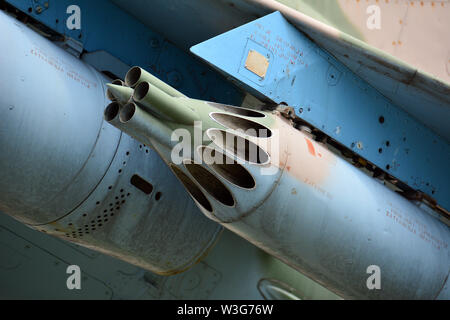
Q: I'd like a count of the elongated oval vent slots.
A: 6